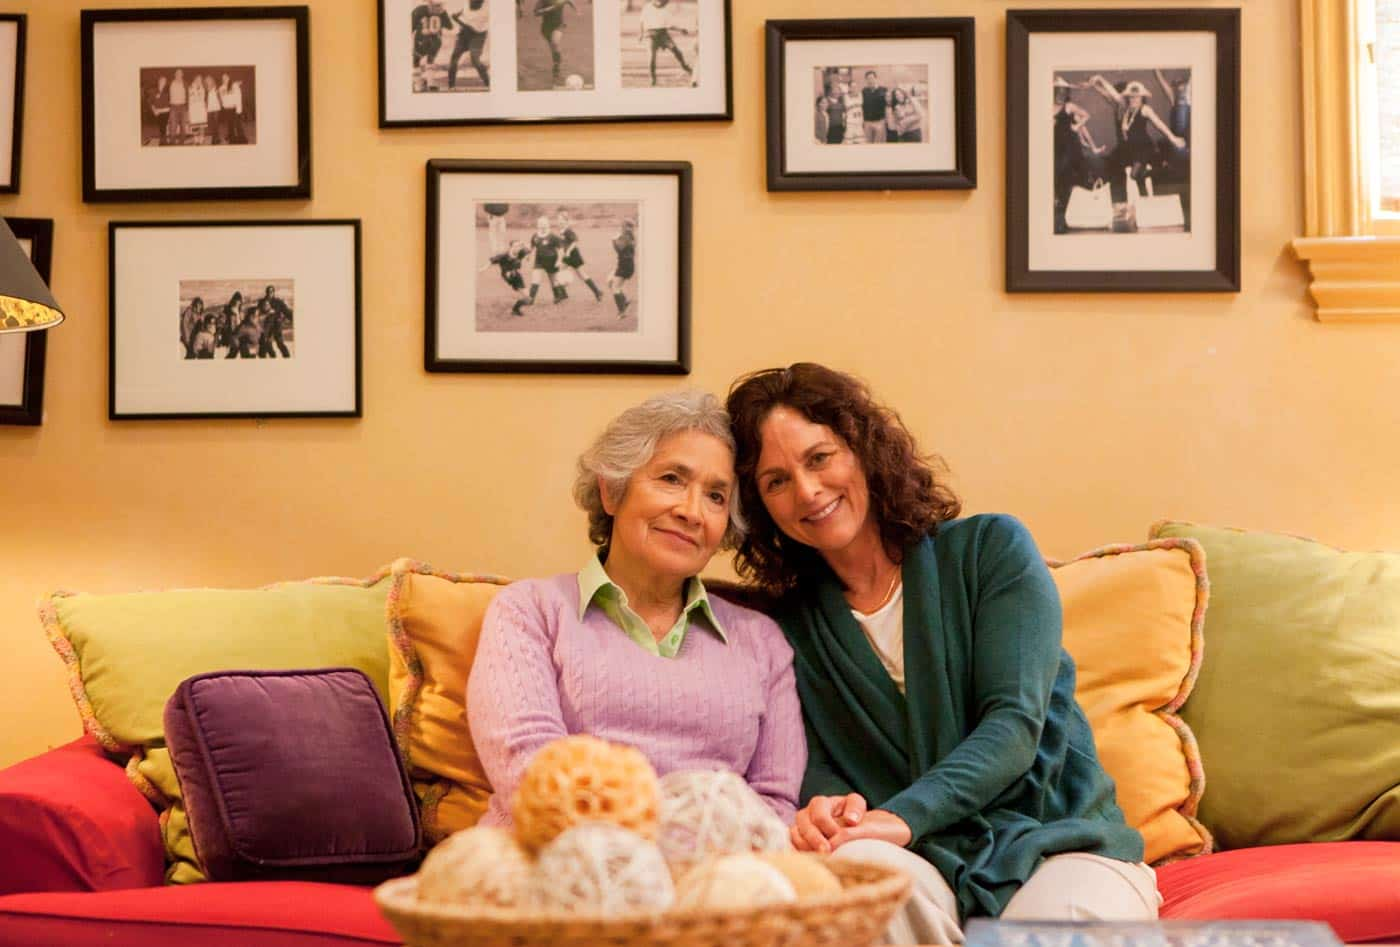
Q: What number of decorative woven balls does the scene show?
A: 6